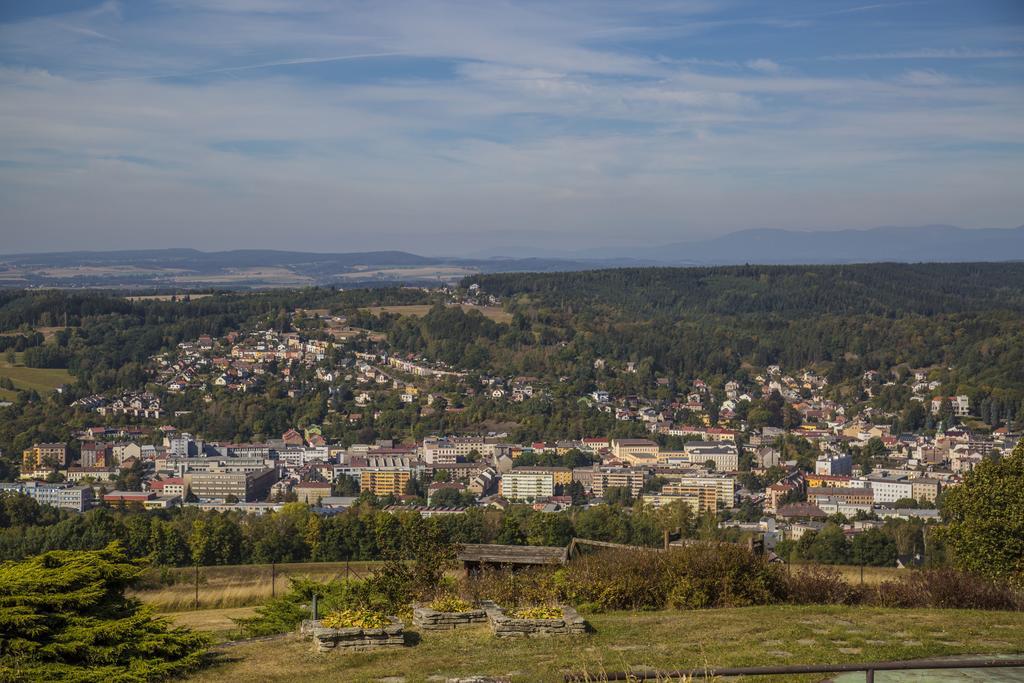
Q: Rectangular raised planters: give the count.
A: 3